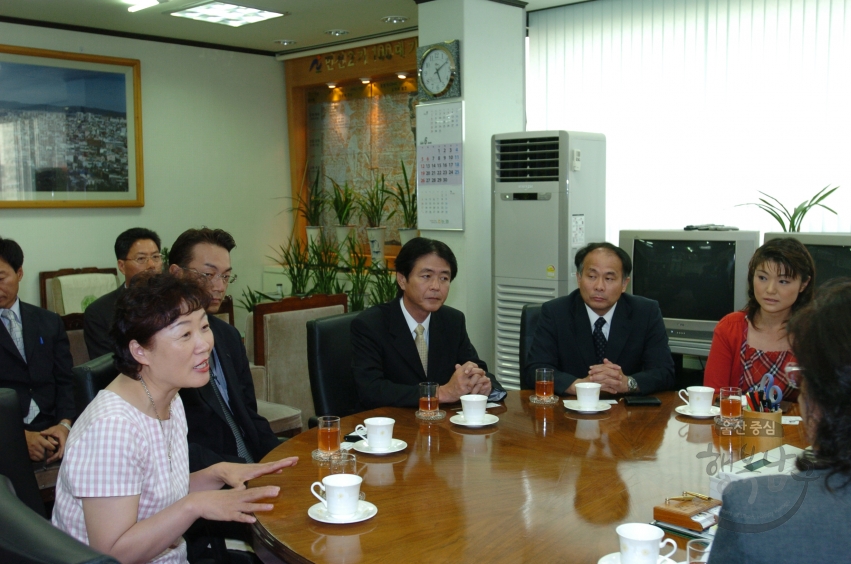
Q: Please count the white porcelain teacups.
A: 6